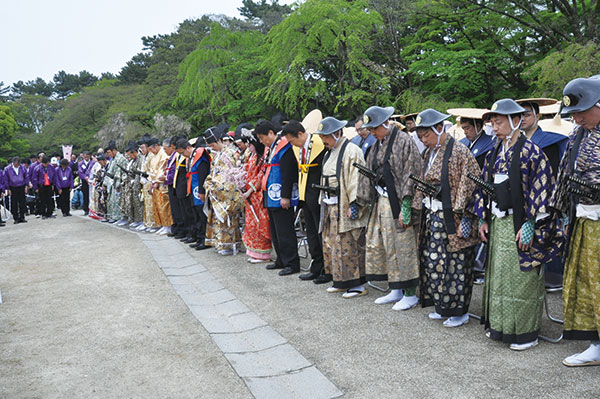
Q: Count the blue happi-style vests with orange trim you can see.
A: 2